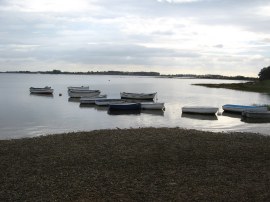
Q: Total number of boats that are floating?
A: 11